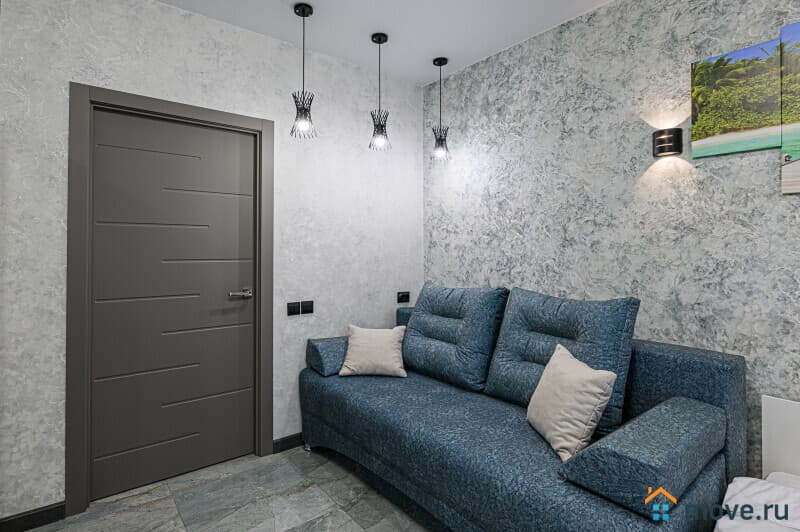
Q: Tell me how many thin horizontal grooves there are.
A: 9